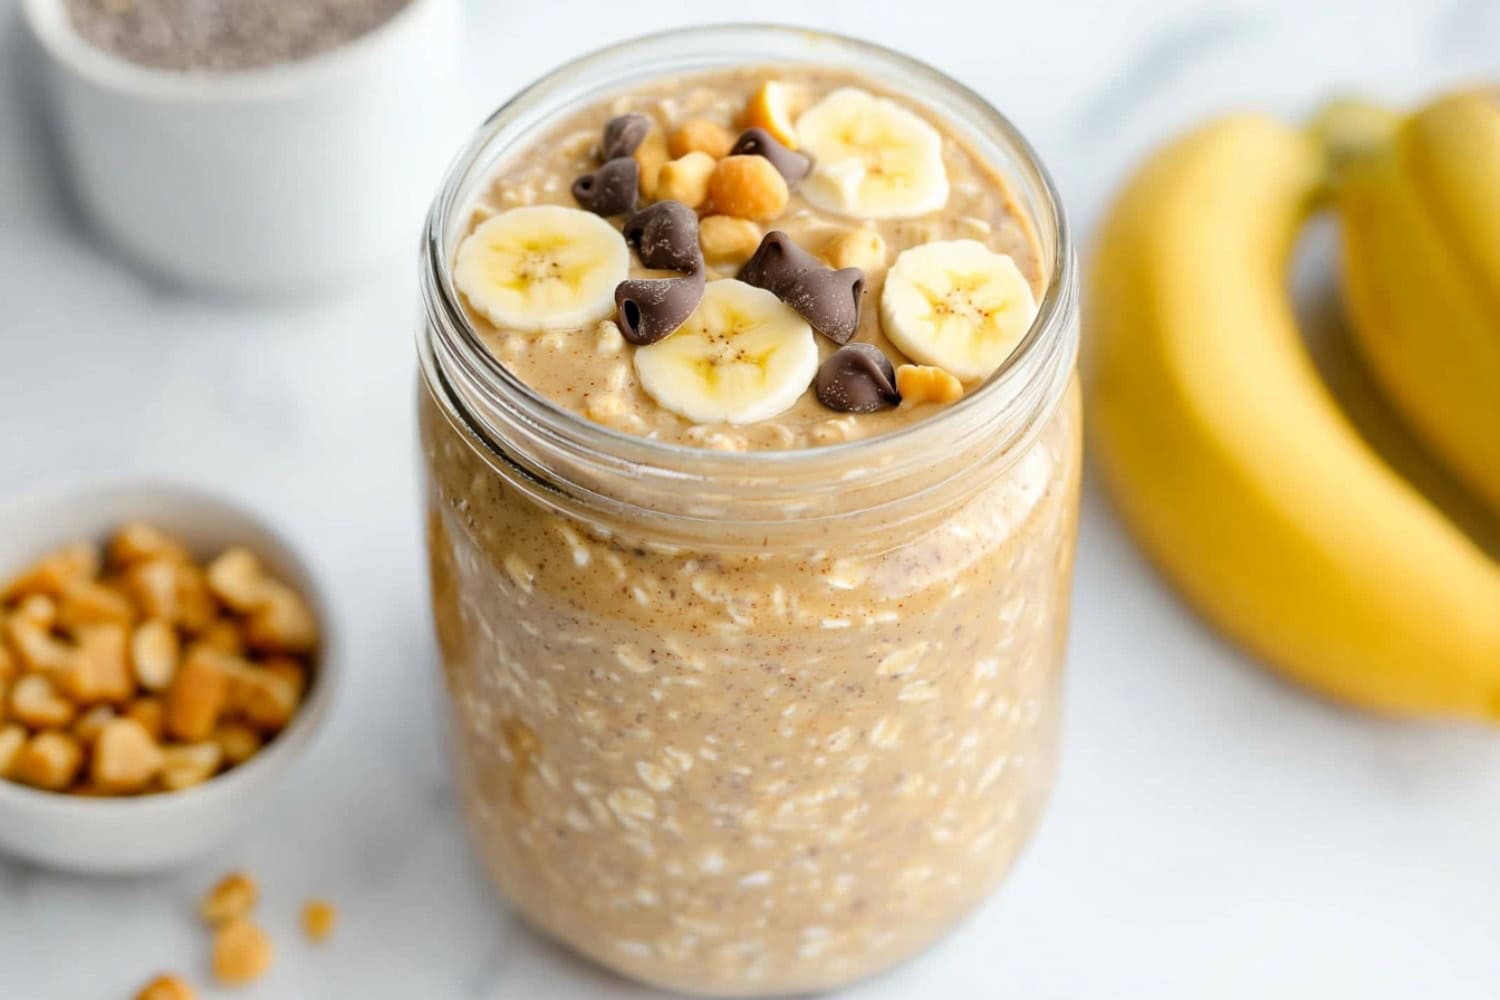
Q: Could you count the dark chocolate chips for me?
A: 8